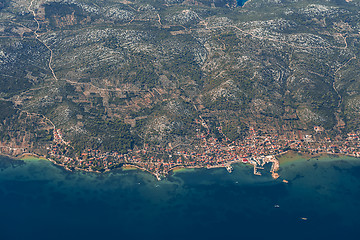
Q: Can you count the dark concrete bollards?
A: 0